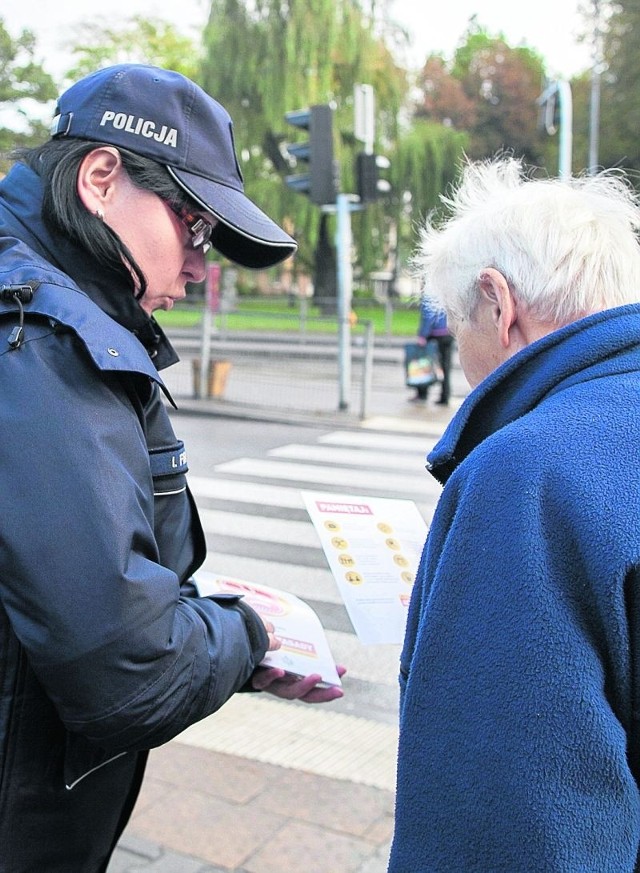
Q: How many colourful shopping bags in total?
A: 1